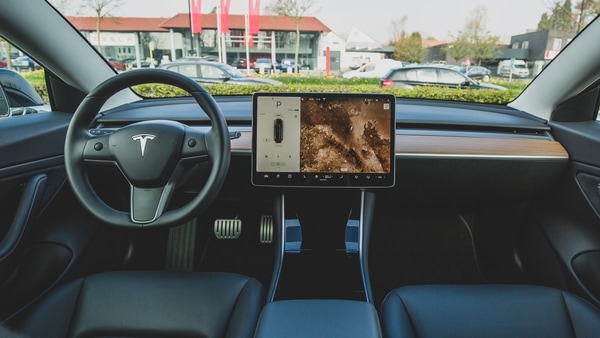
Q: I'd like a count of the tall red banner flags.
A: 3